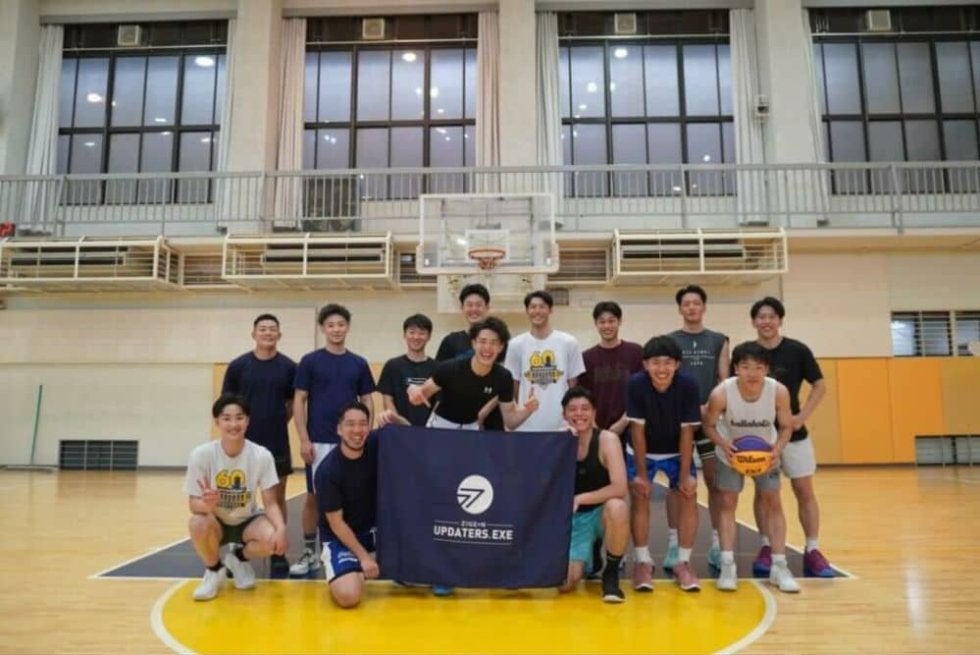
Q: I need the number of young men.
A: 14